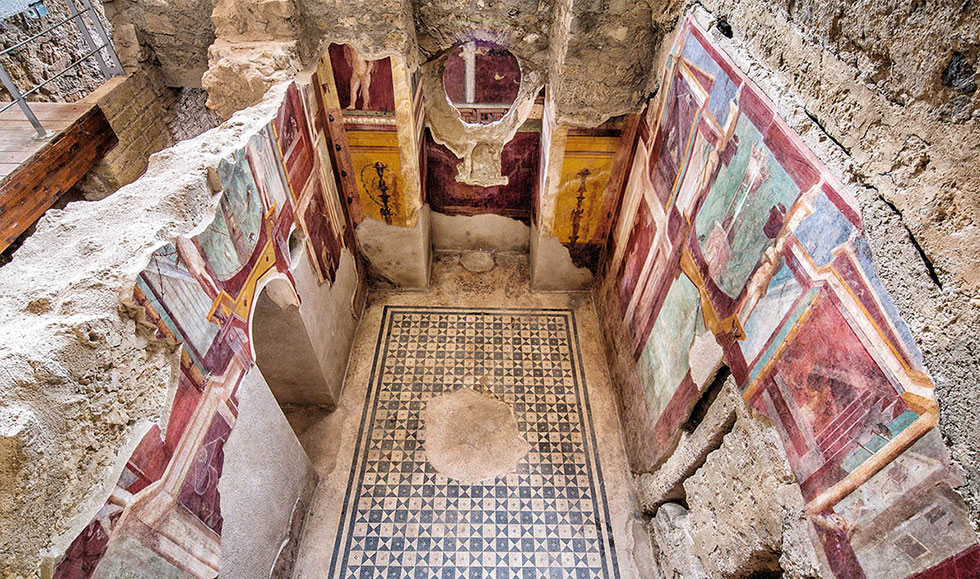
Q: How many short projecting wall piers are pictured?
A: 2